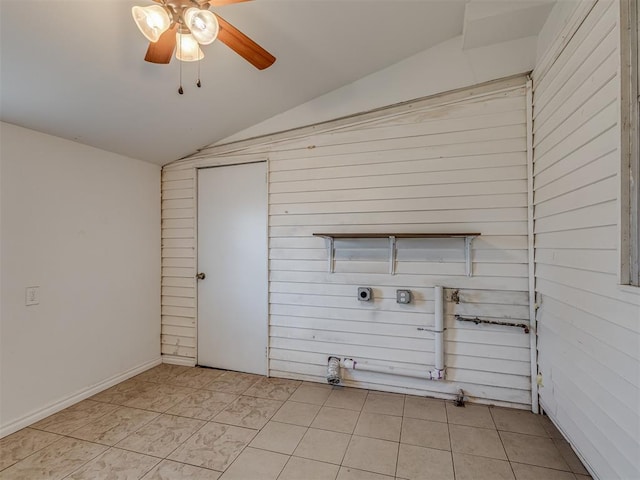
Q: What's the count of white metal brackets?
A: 3